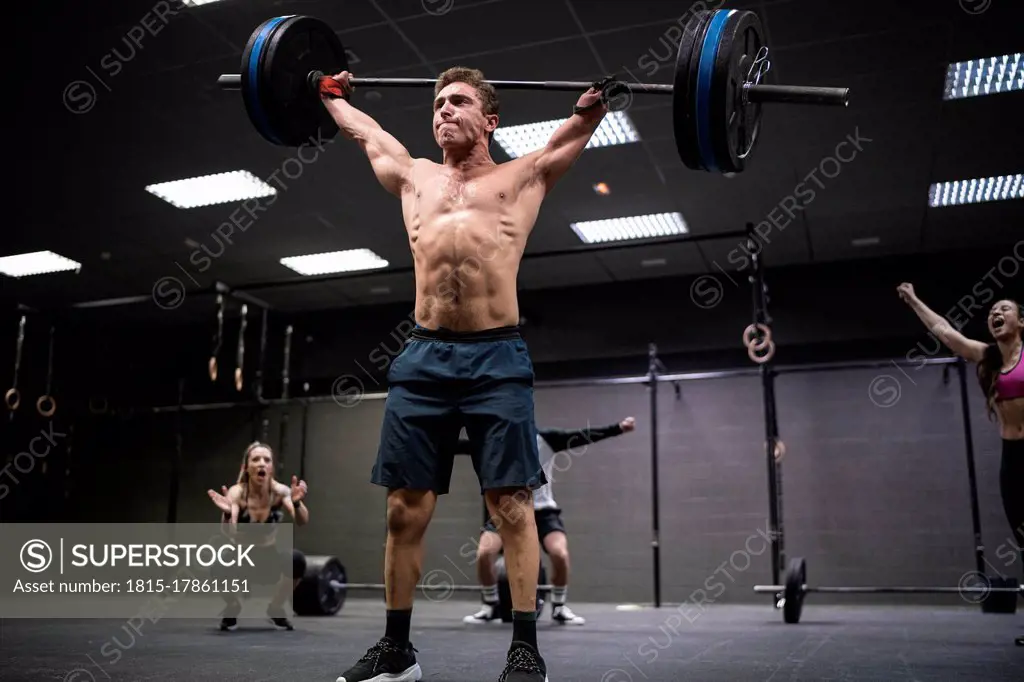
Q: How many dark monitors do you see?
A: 0